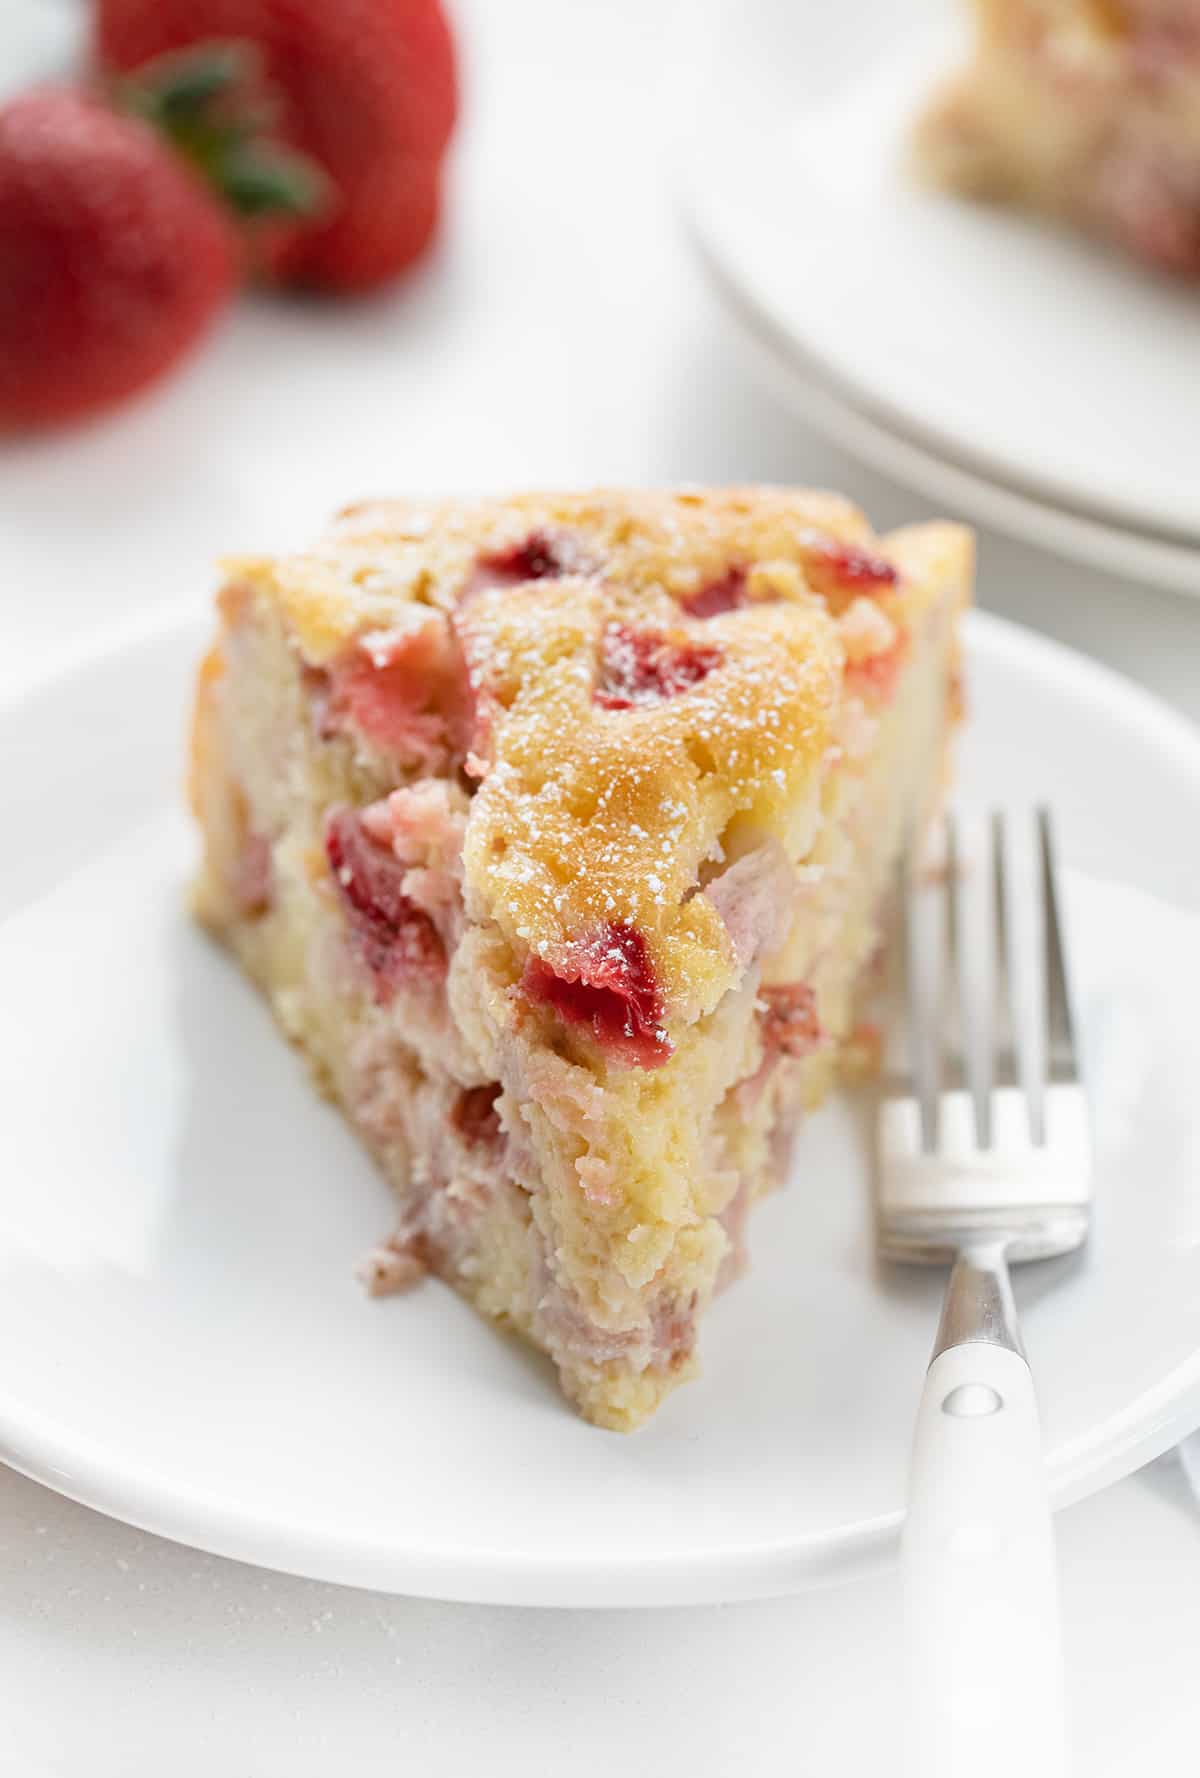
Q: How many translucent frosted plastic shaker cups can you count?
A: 0